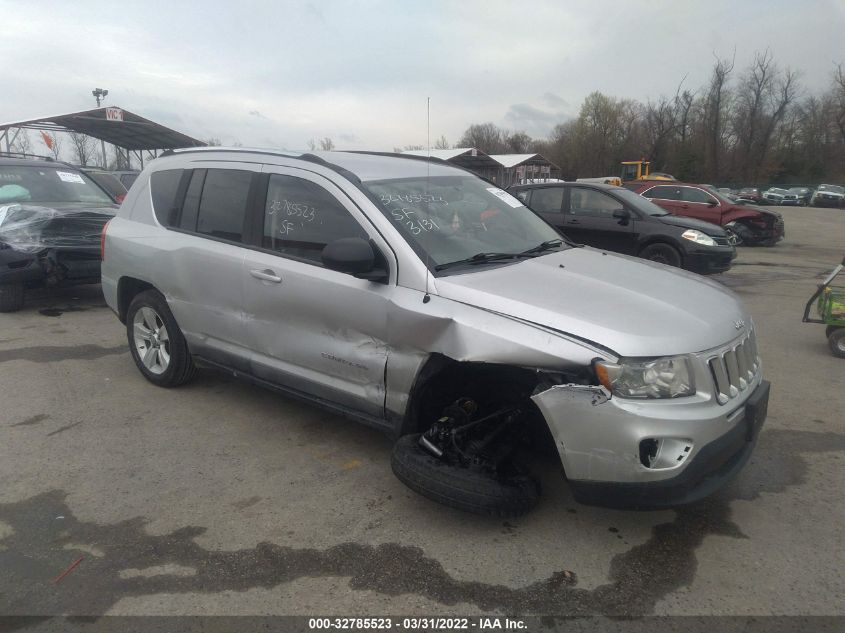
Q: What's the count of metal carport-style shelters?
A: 3